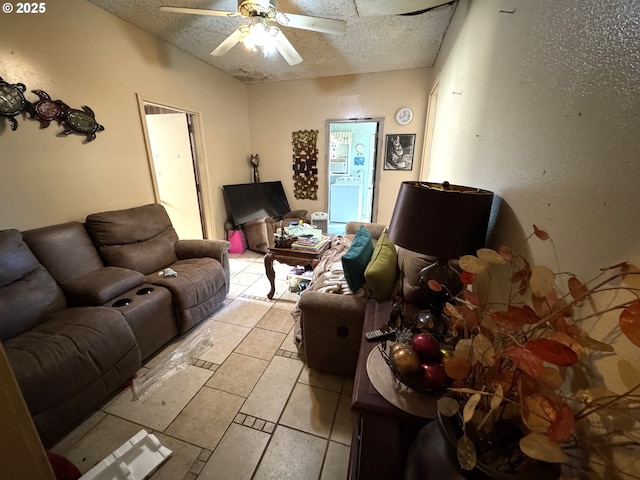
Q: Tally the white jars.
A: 0